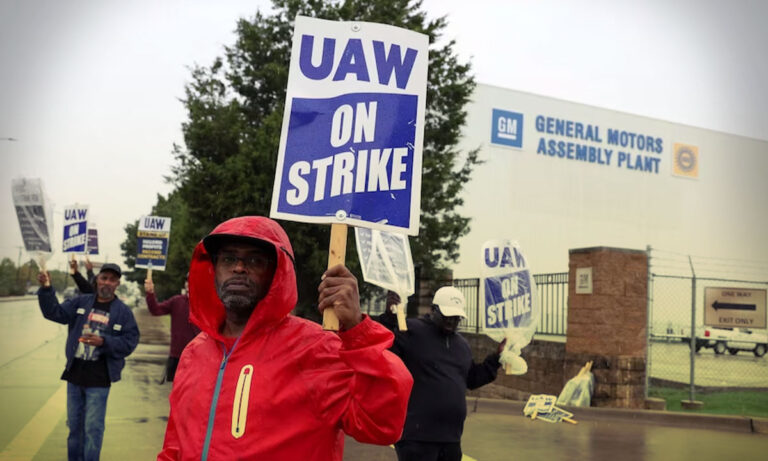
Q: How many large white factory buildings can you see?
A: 1